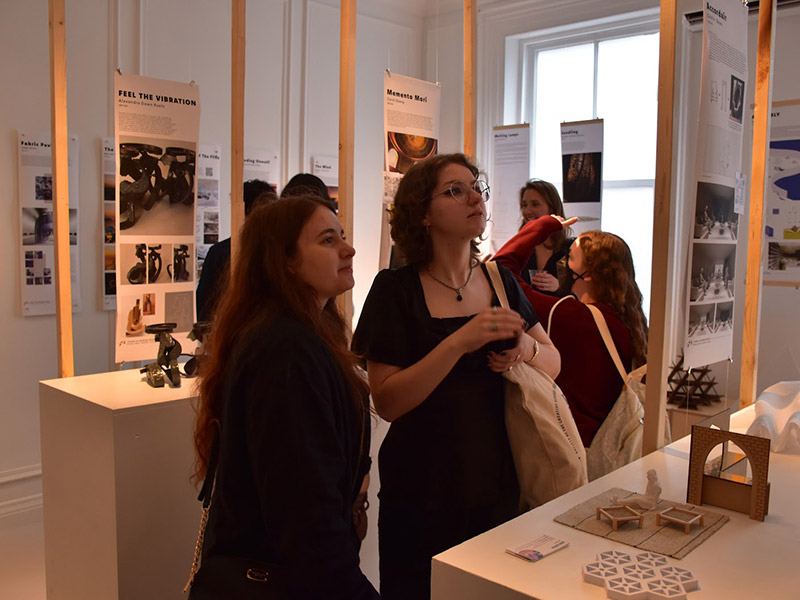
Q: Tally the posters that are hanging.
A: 11